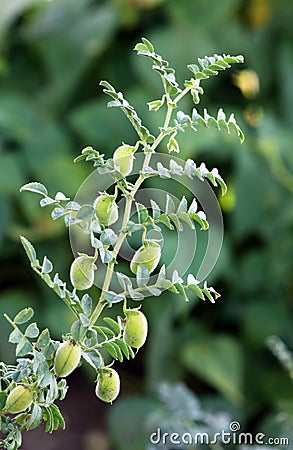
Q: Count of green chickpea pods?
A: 8